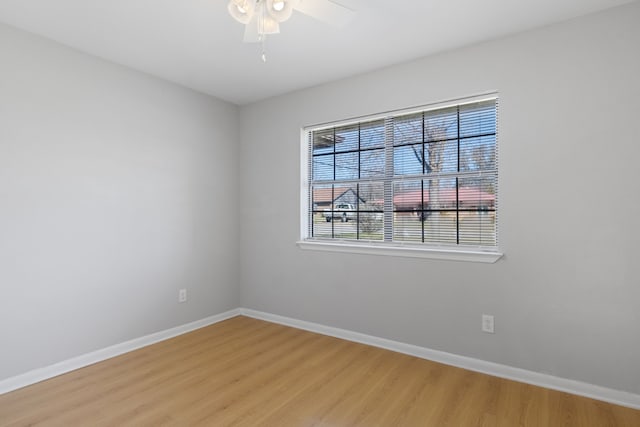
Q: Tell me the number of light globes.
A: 3